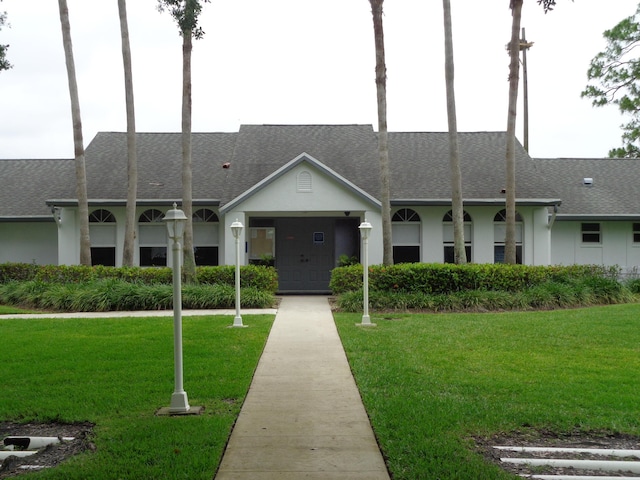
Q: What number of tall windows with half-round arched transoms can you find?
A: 6